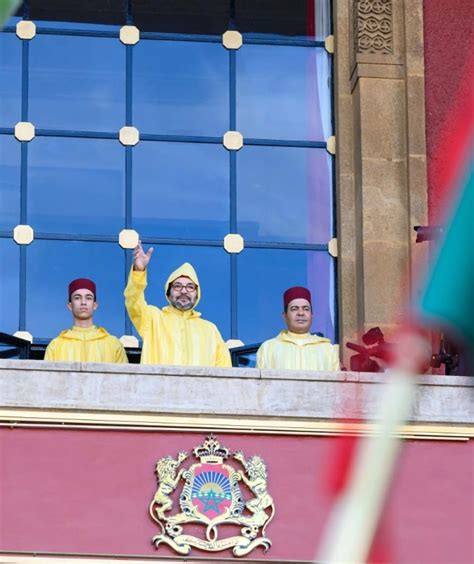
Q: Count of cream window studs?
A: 15